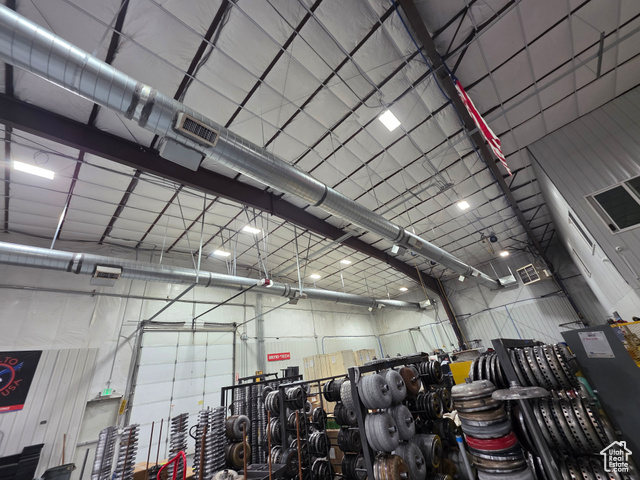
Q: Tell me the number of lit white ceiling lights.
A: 9